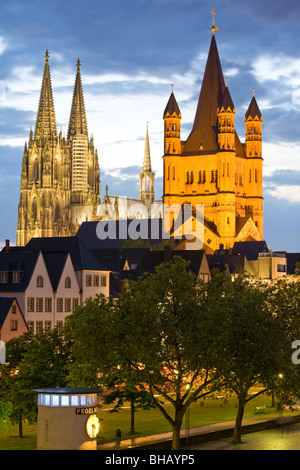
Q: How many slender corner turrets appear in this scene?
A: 3